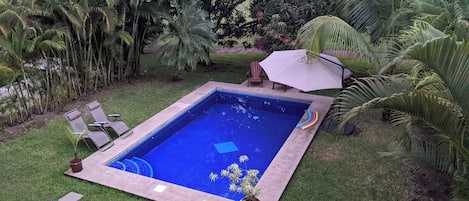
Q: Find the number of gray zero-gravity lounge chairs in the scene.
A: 2